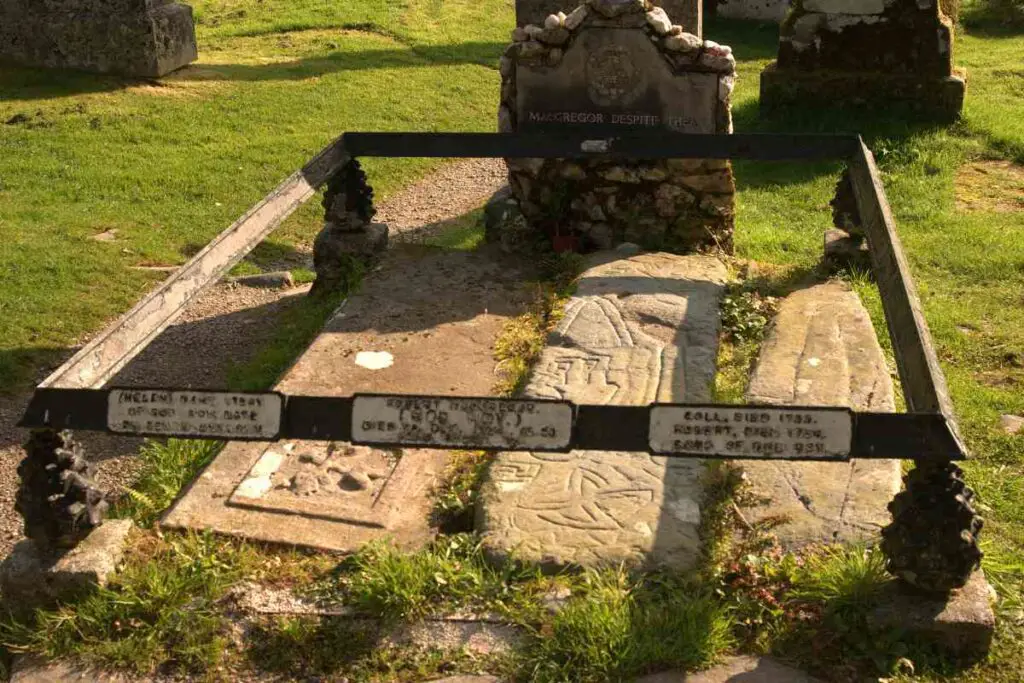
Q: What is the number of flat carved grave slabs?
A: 3